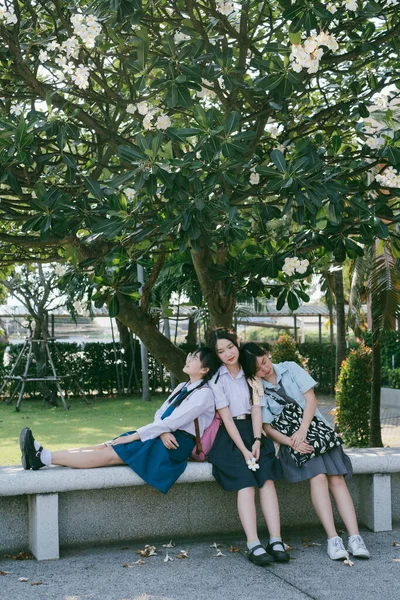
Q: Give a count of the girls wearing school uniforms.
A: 3